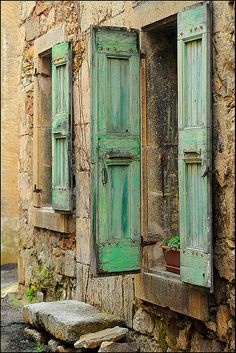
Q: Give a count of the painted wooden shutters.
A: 3